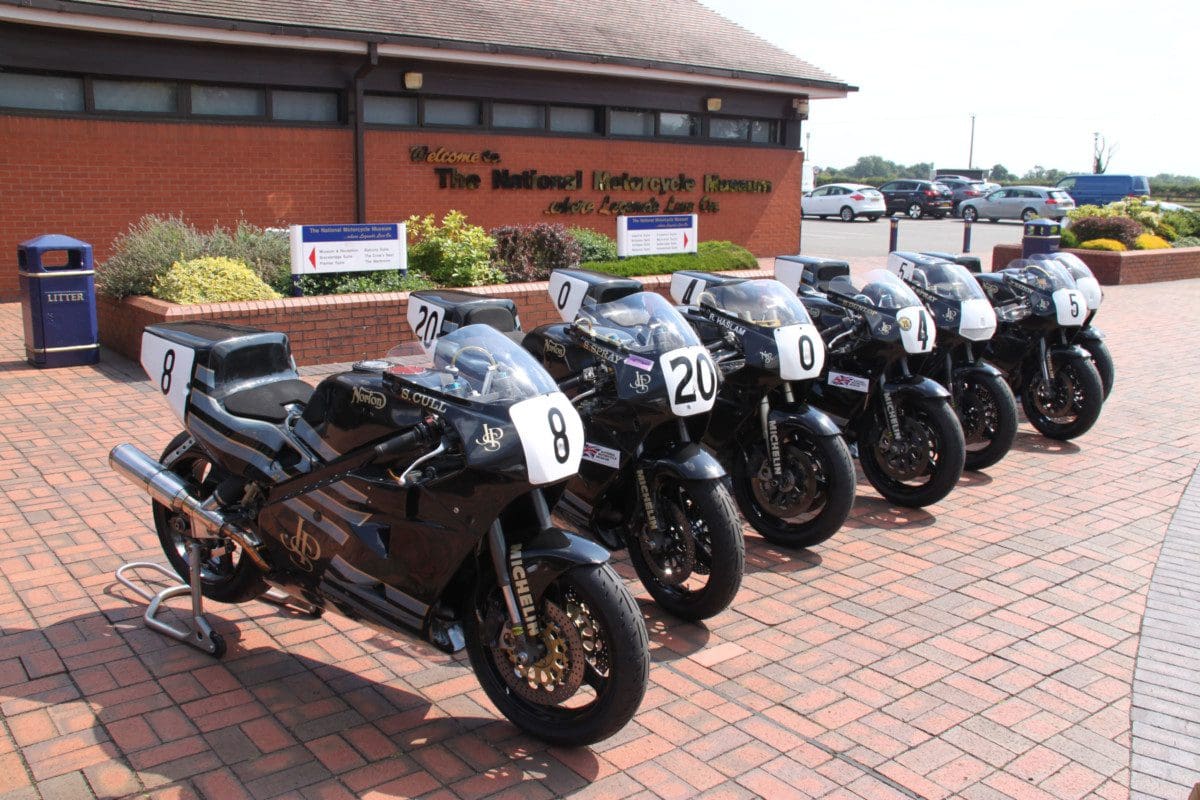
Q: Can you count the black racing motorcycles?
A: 7